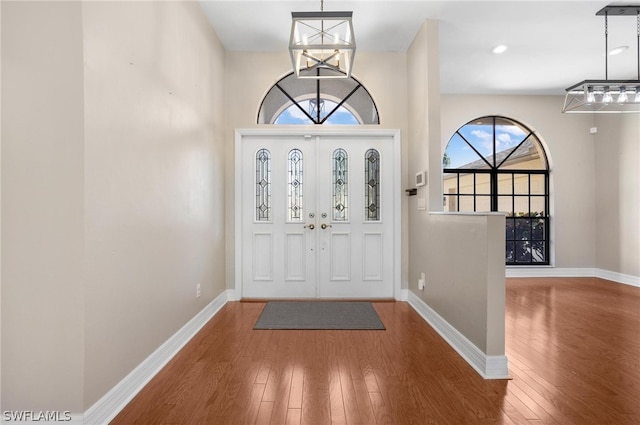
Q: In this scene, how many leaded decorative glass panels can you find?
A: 4